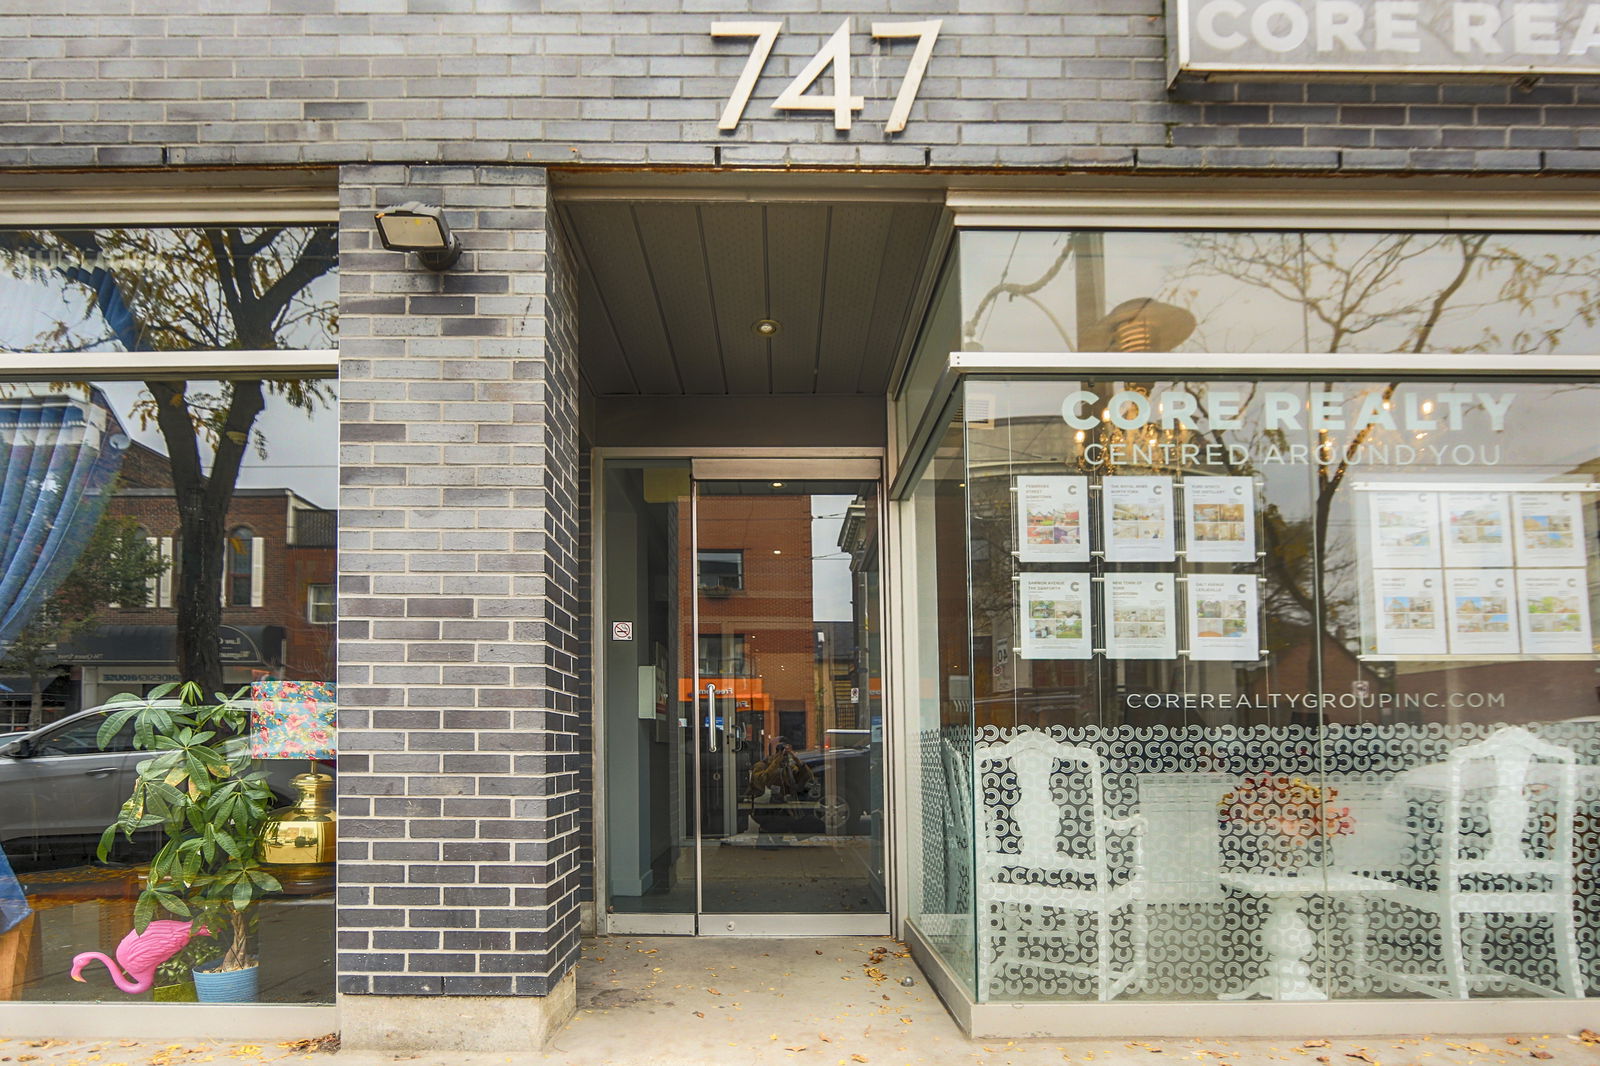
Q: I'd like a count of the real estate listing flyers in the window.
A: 12